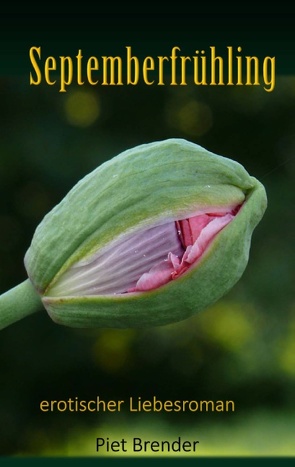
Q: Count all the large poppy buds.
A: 1